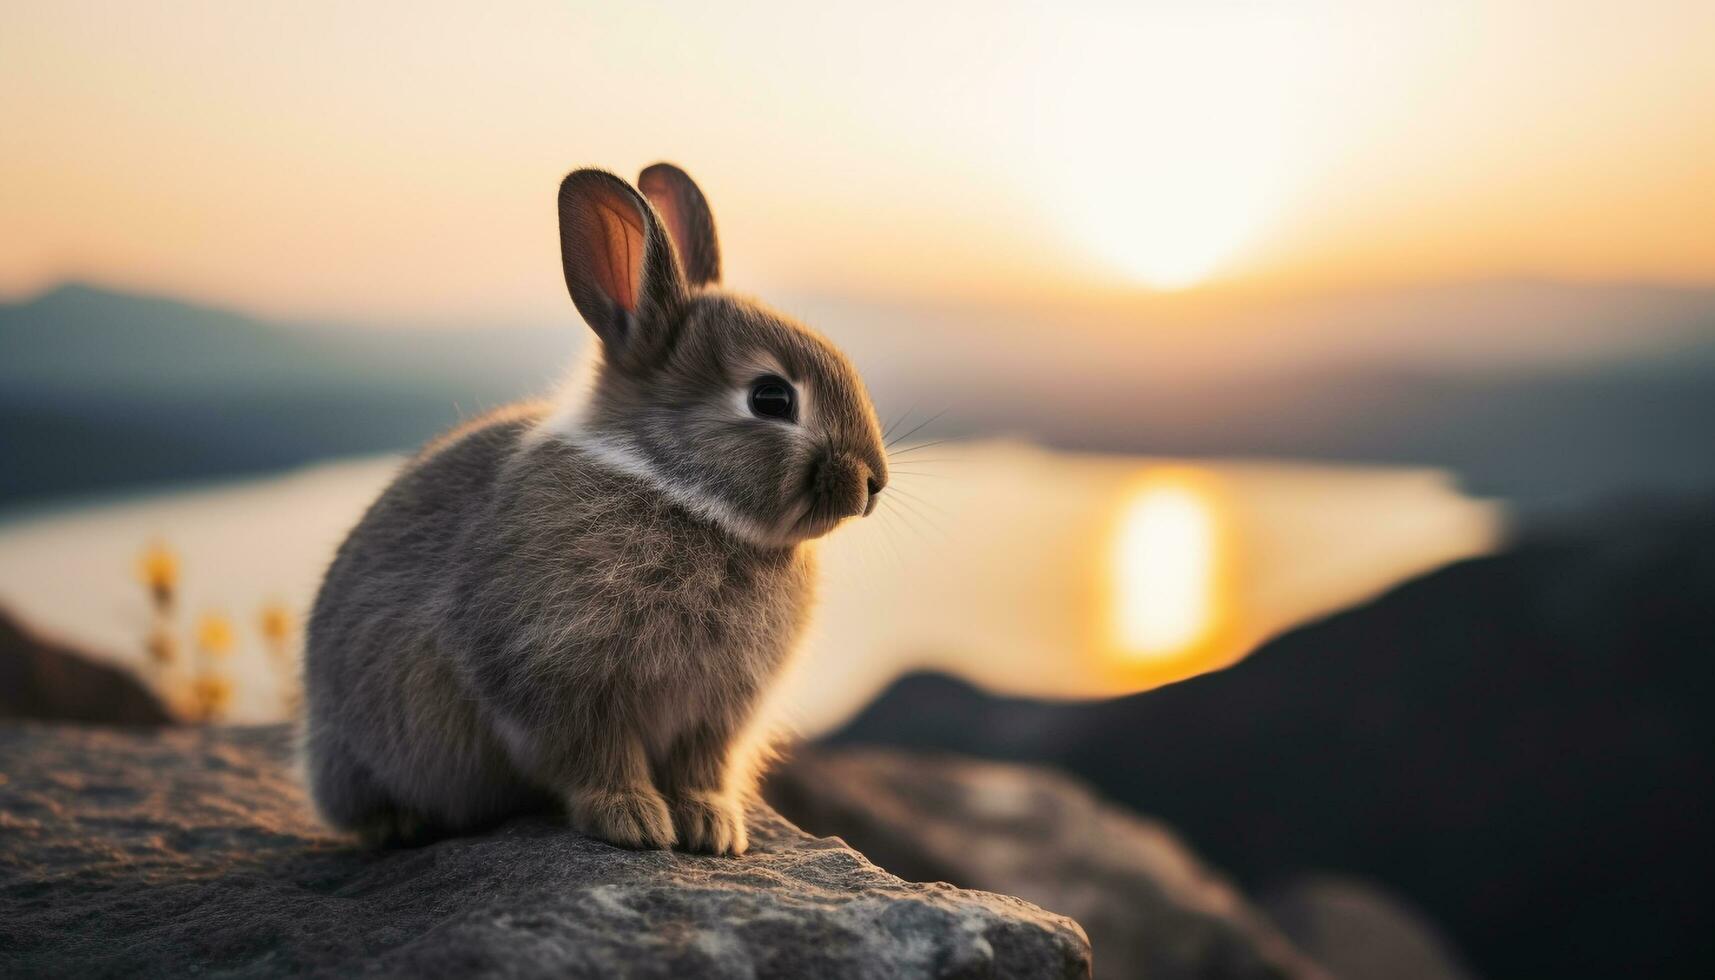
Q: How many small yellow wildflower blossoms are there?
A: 4